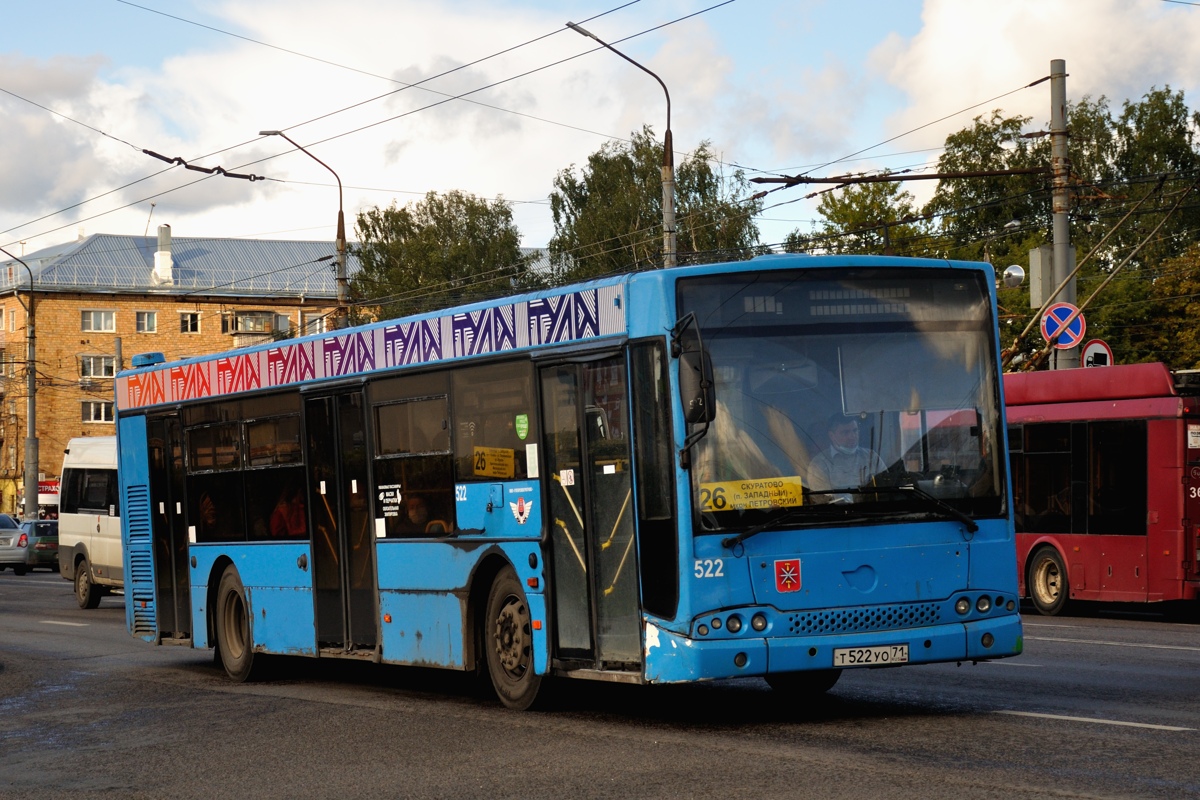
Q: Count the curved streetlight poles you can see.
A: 3